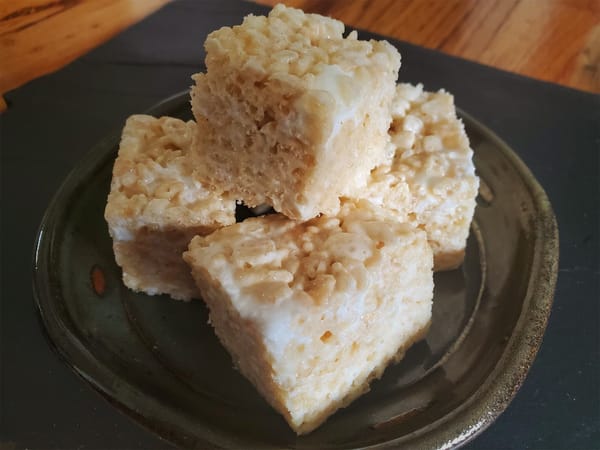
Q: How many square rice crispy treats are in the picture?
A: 4